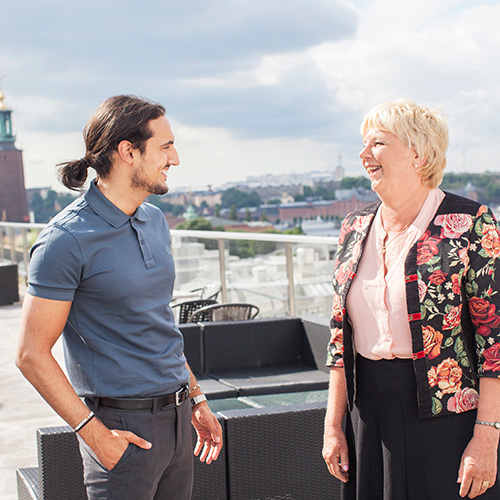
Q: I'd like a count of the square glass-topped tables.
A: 2